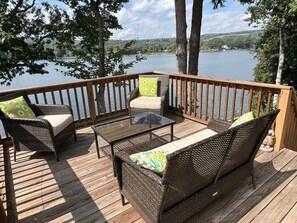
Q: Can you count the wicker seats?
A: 3